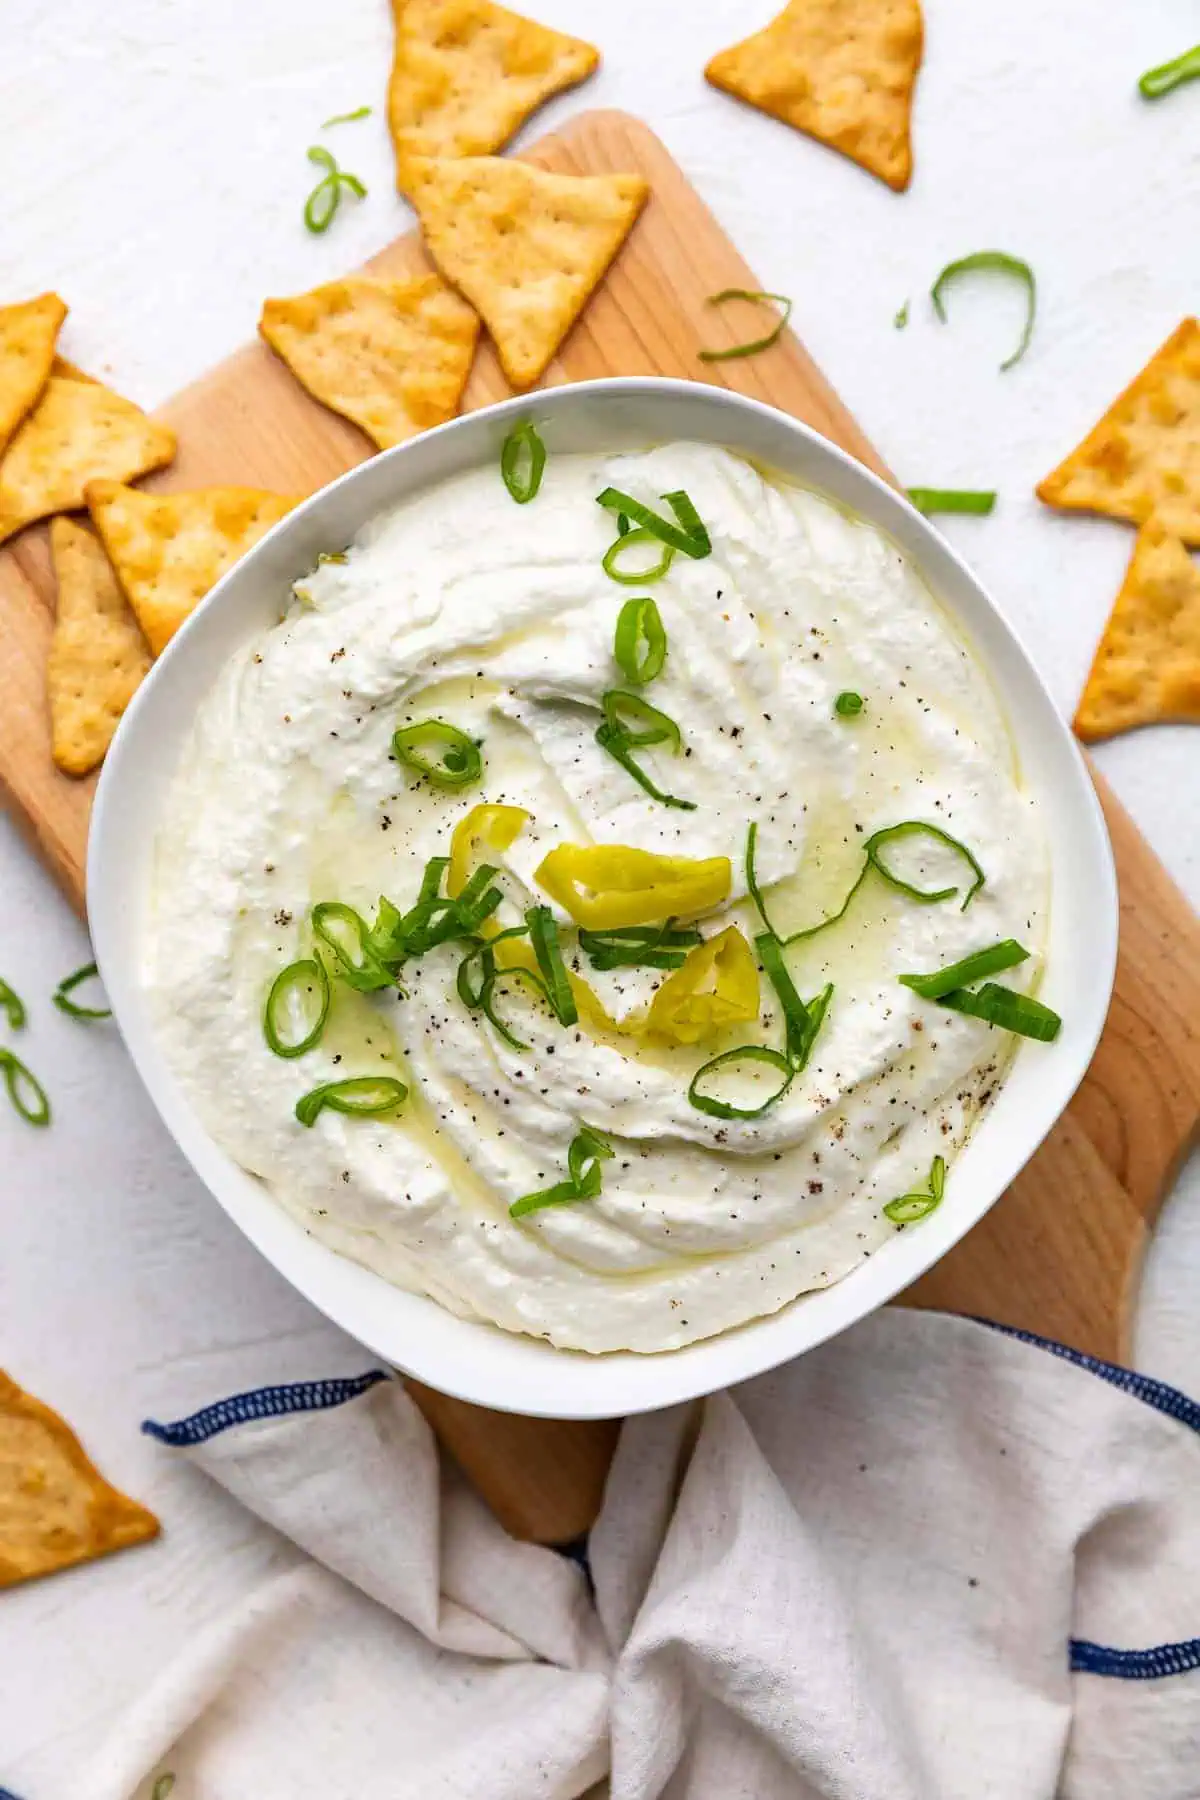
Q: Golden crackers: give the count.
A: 11